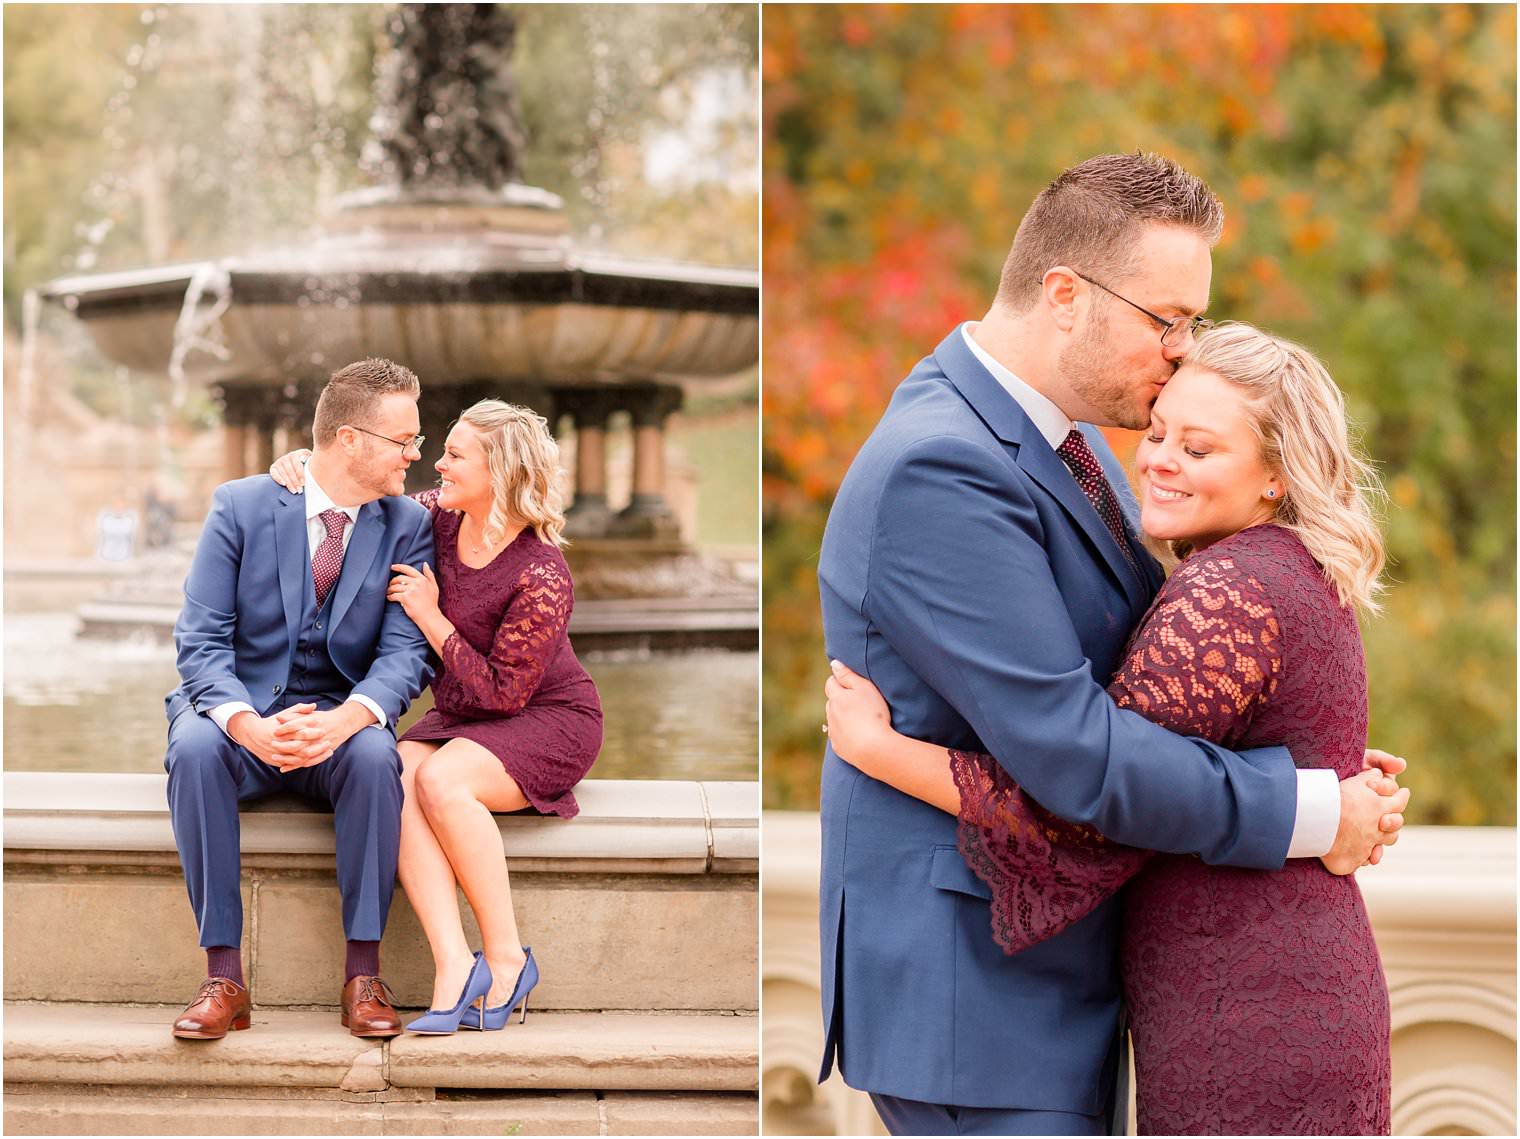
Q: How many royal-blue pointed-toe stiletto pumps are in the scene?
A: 2